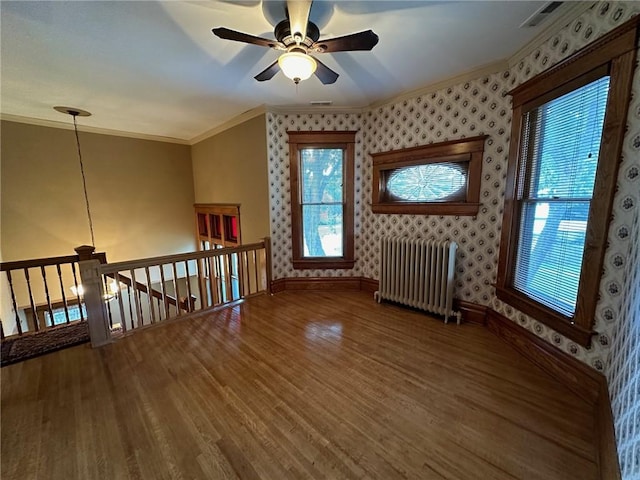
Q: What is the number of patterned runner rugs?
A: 1